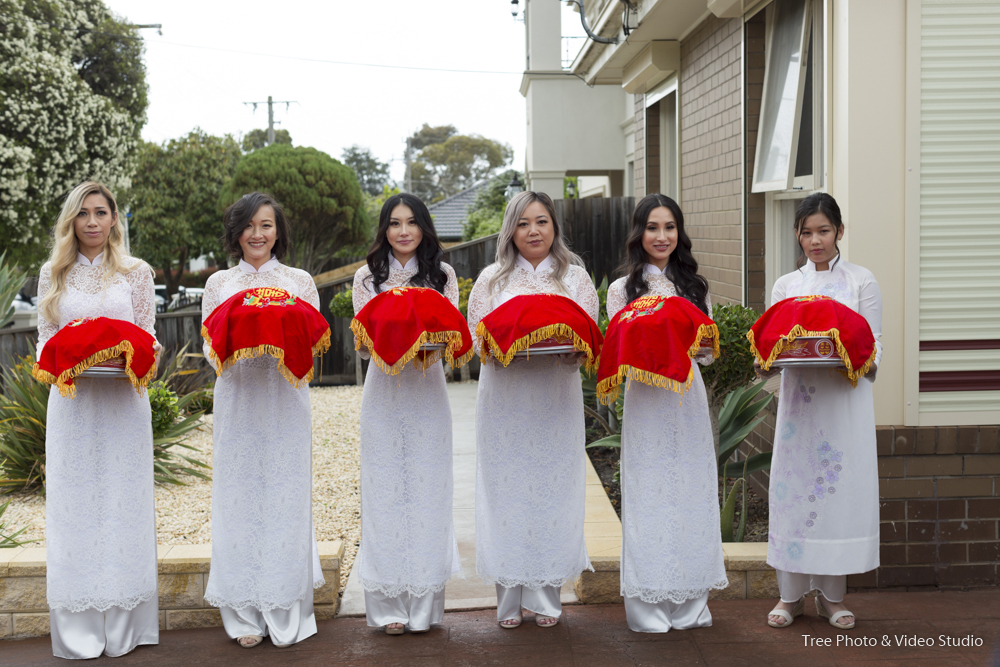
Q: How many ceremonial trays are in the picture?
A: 6